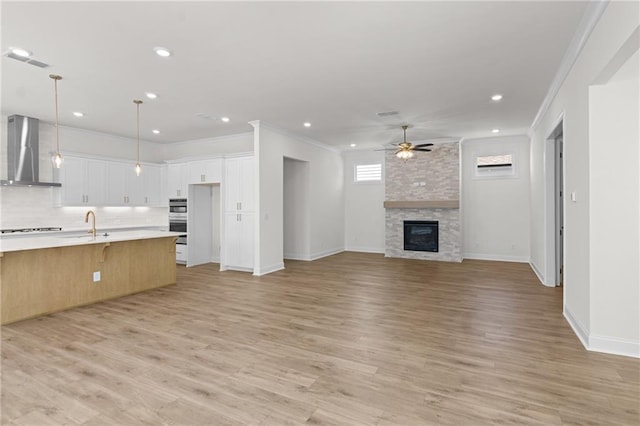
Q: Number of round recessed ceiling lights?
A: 10